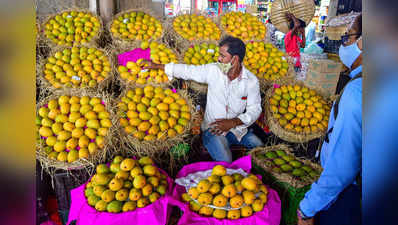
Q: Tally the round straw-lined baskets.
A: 11